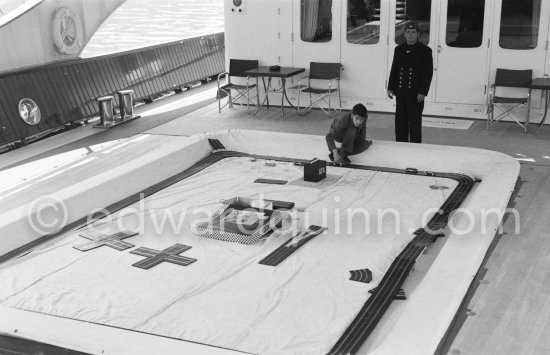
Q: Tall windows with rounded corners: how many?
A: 5